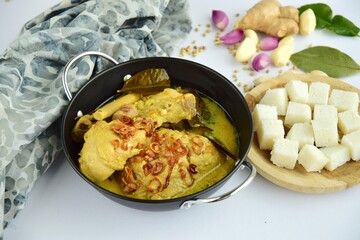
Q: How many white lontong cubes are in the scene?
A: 15